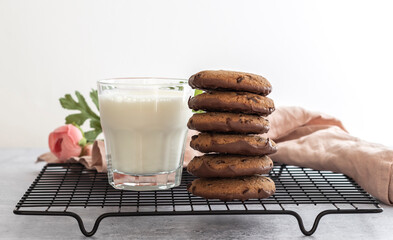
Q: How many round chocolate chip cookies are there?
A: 6